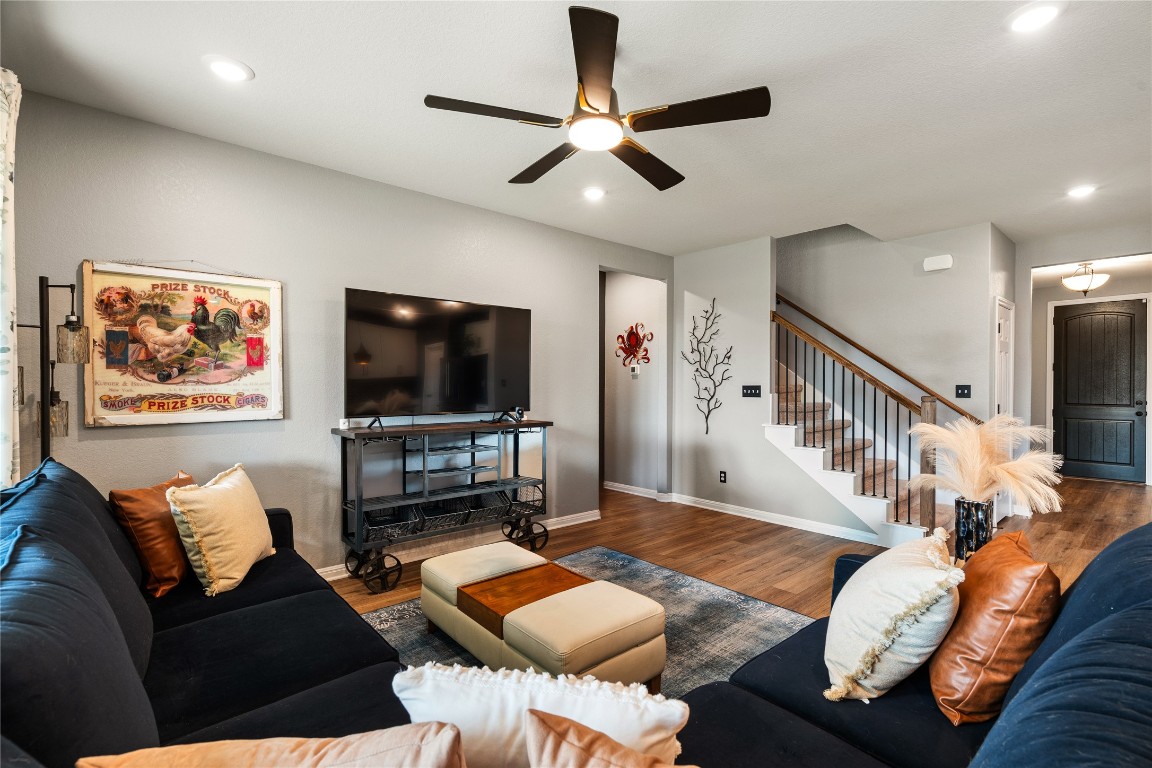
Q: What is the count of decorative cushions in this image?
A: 7